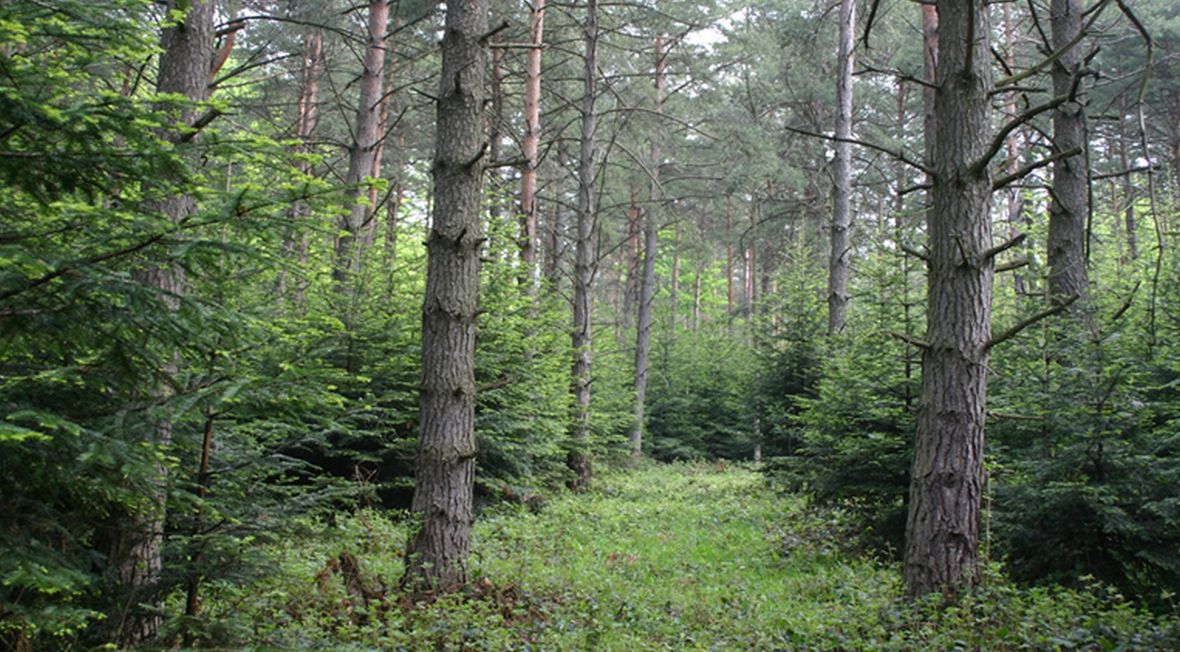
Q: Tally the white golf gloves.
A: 0